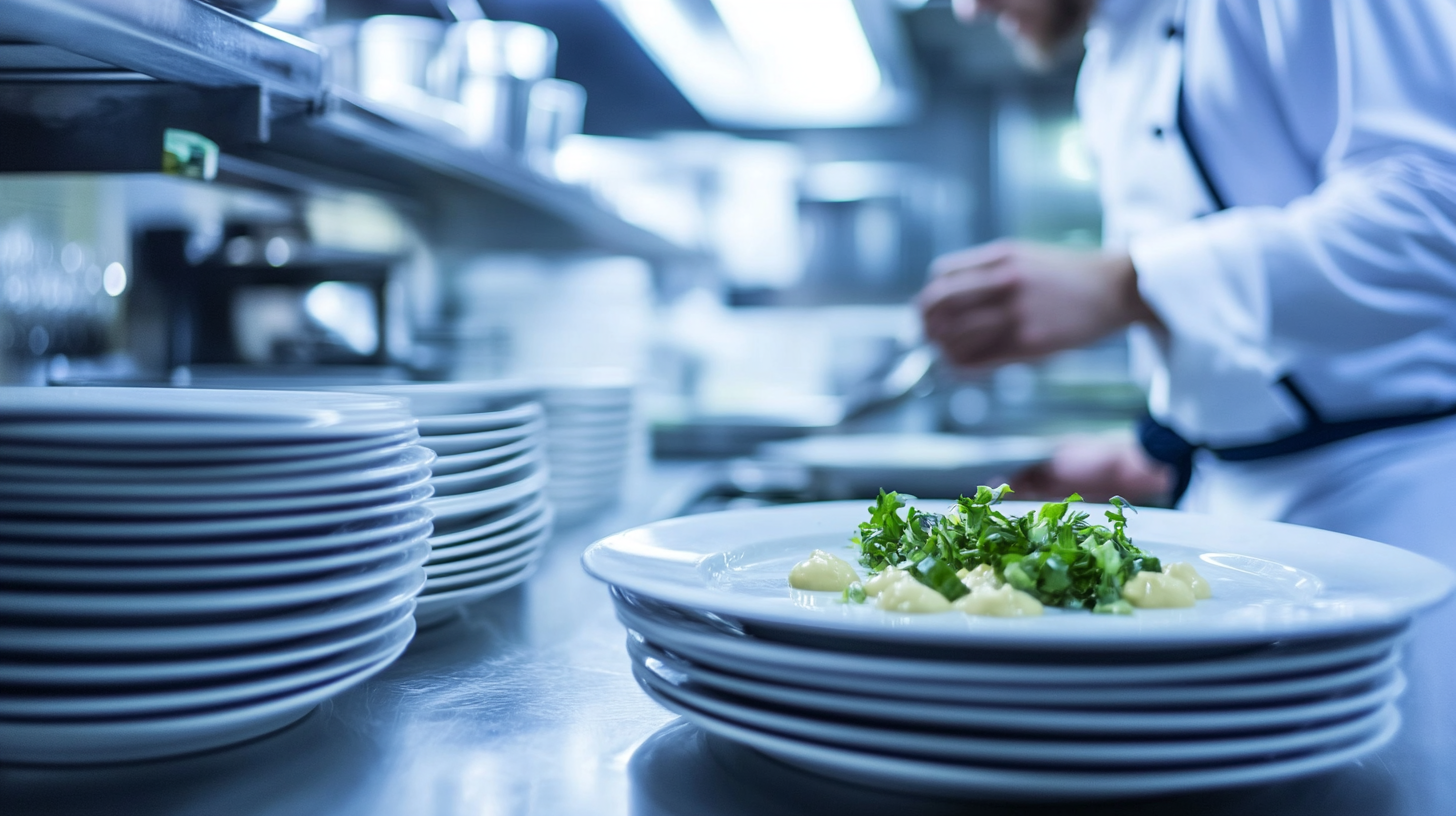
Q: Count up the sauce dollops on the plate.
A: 7